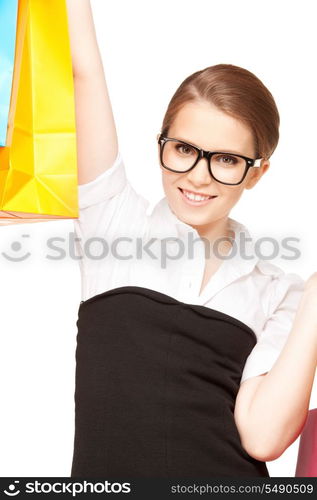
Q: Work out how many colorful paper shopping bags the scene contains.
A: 3